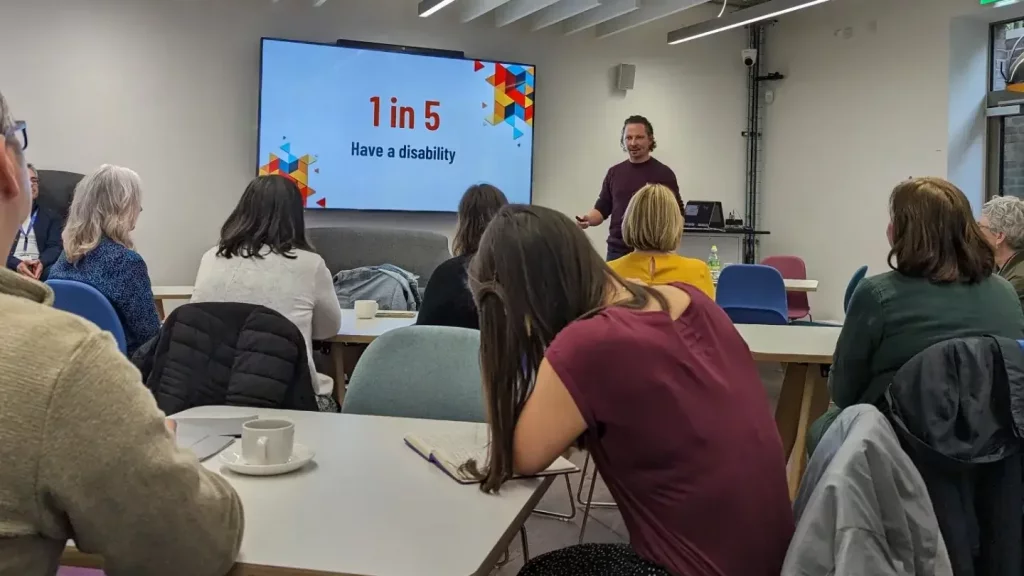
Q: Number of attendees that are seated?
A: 9